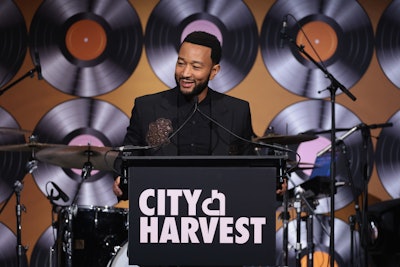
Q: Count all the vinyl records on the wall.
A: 12